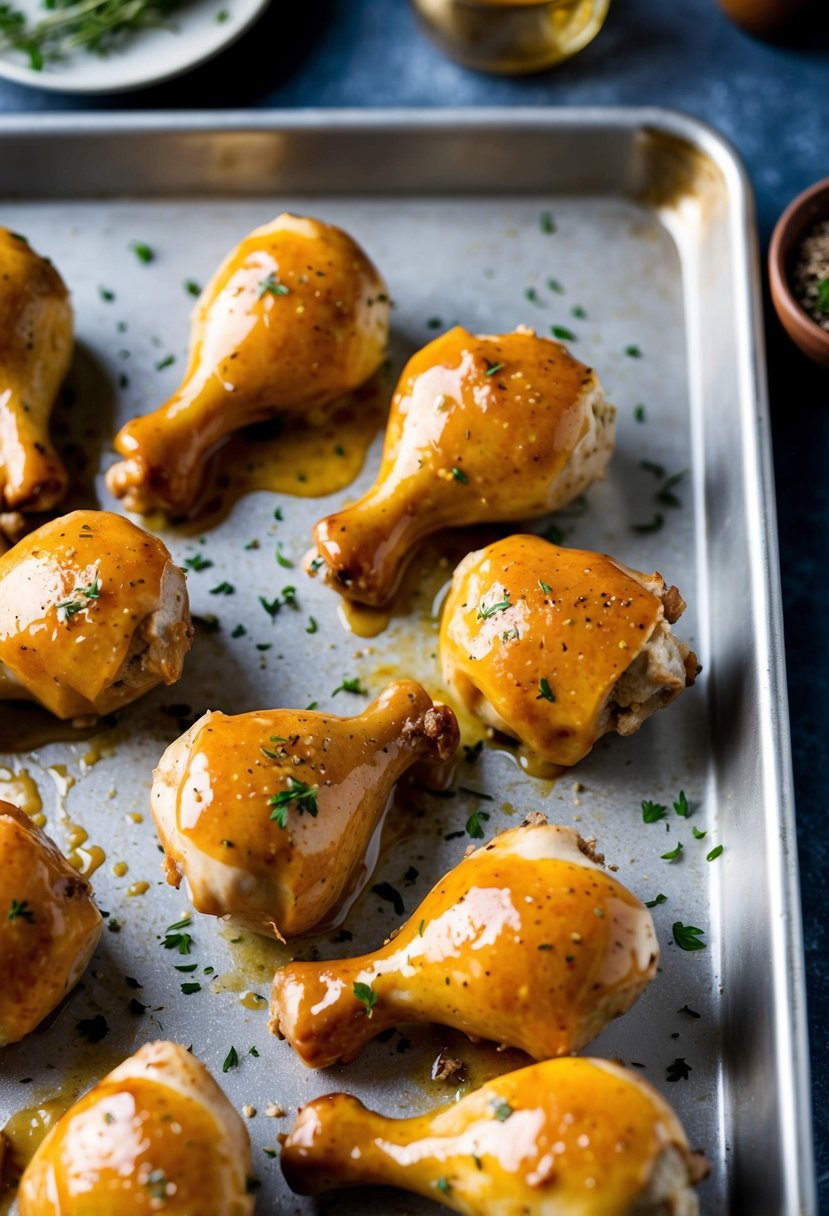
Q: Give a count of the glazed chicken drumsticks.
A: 10